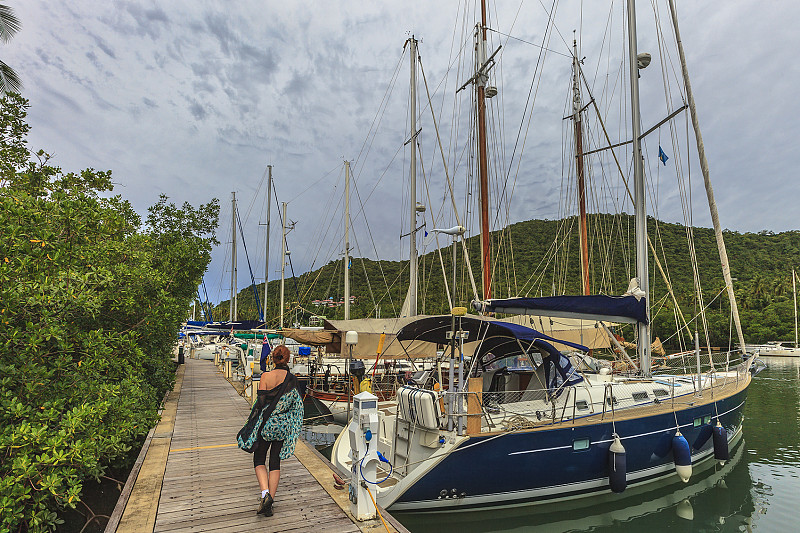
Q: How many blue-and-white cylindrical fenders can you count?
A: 3